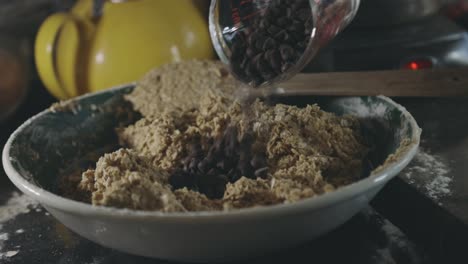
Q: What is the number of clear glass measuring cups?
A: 1